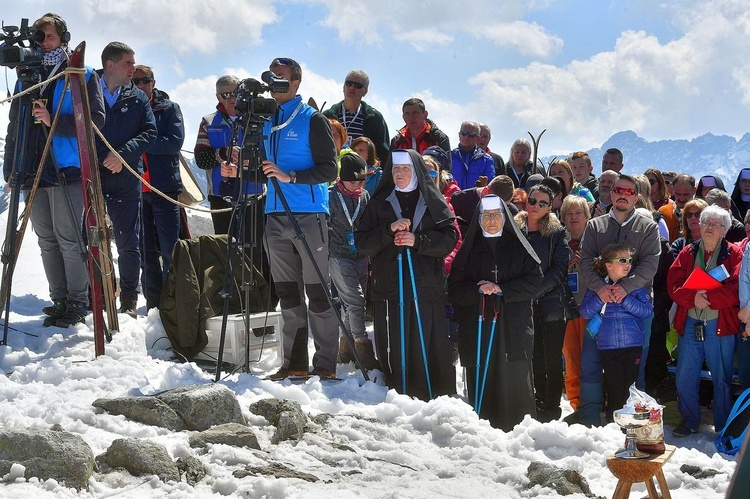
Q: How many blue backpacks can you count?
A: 1